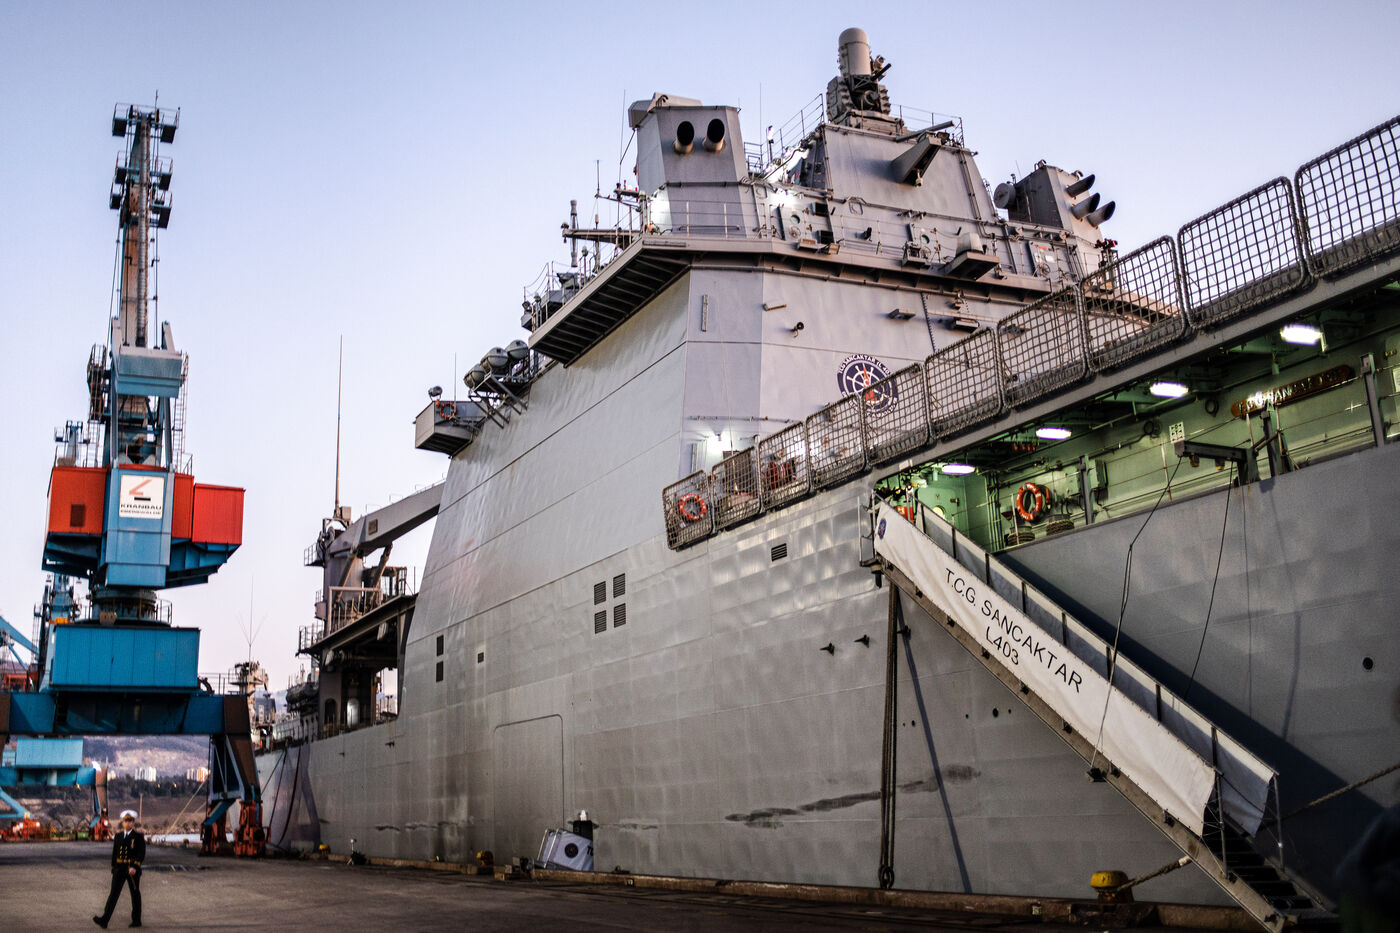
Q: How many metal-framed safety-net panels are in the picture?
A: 10